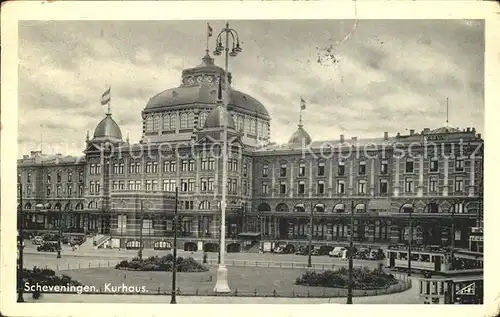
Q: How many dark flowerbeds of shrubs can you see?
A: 3